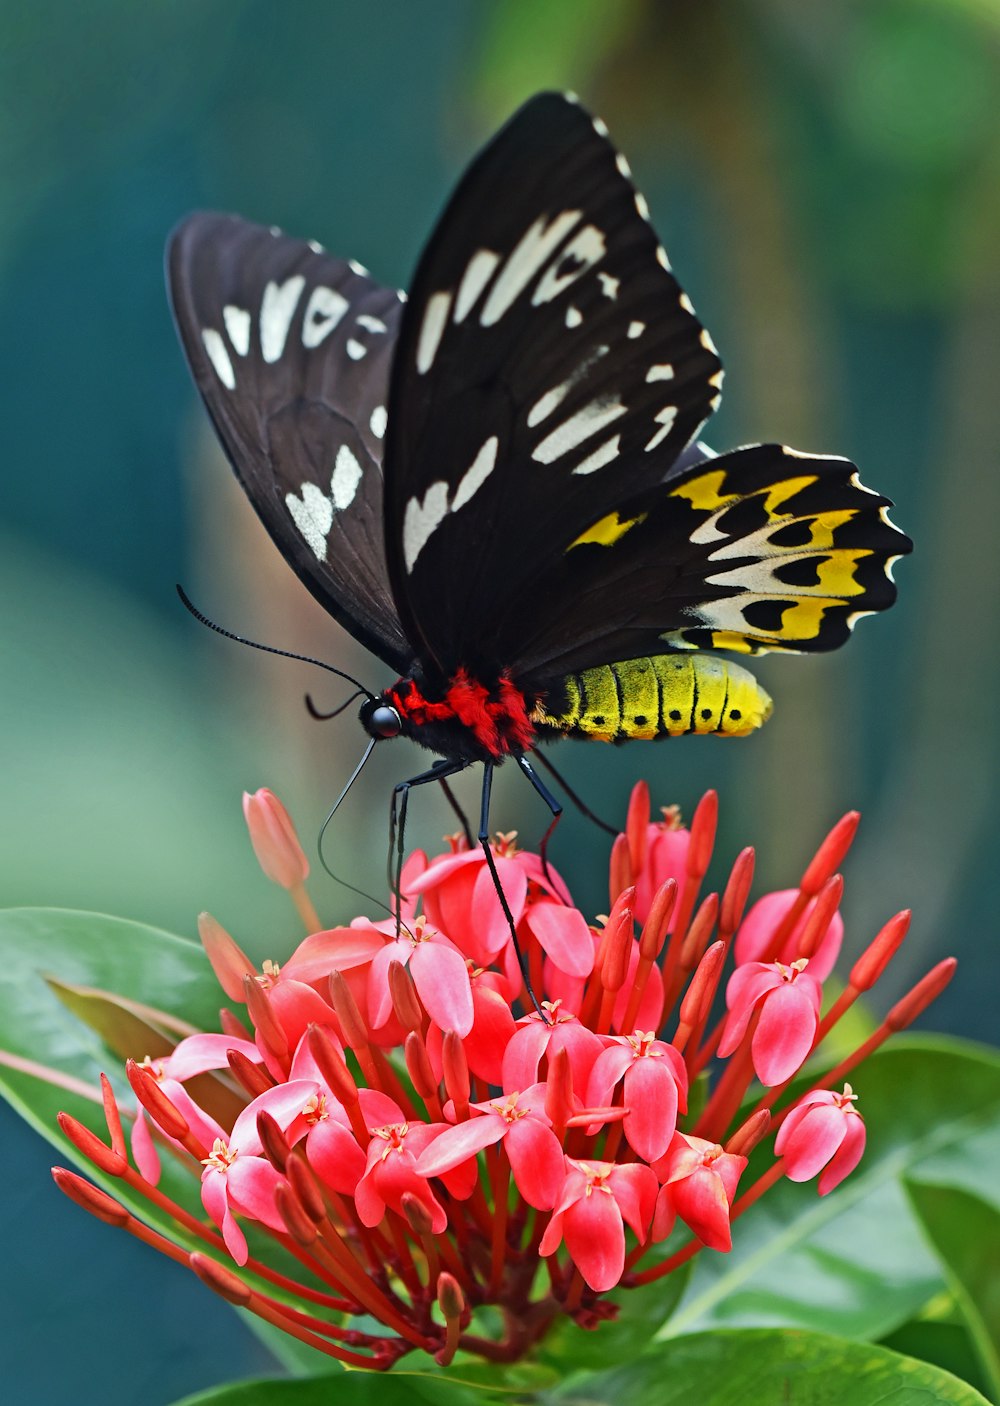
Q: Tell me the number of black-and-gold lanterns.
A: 0